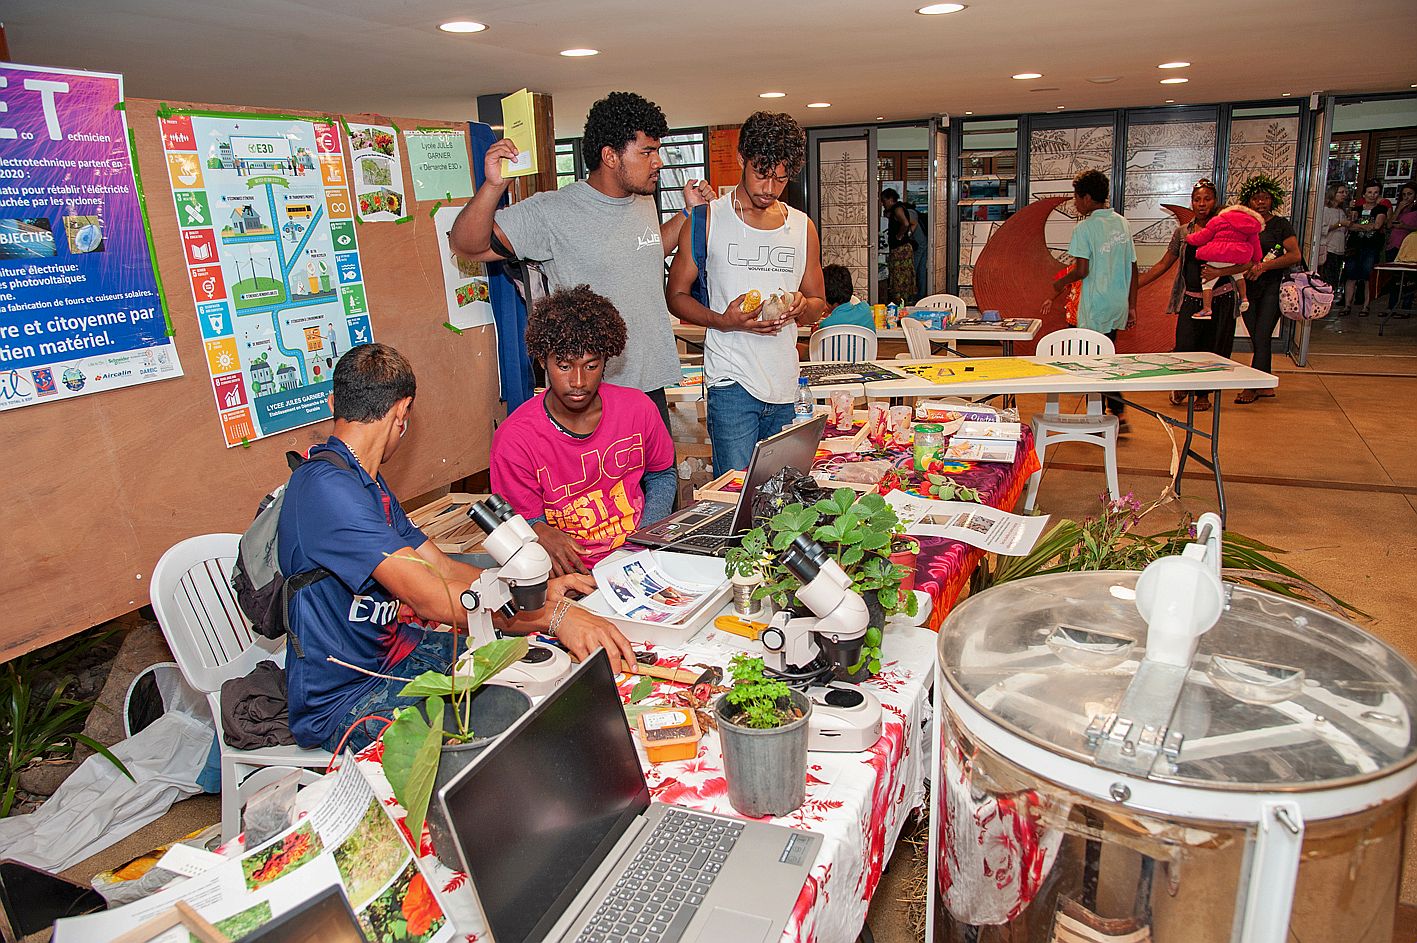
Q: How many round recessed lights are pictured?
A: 8